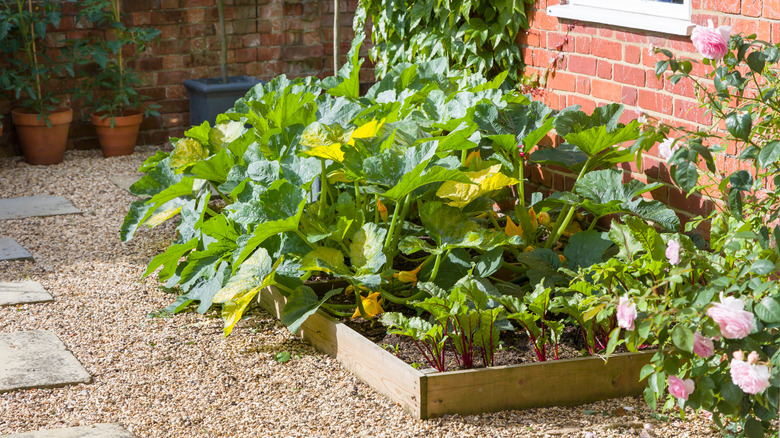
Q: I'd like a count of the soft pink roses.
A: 8